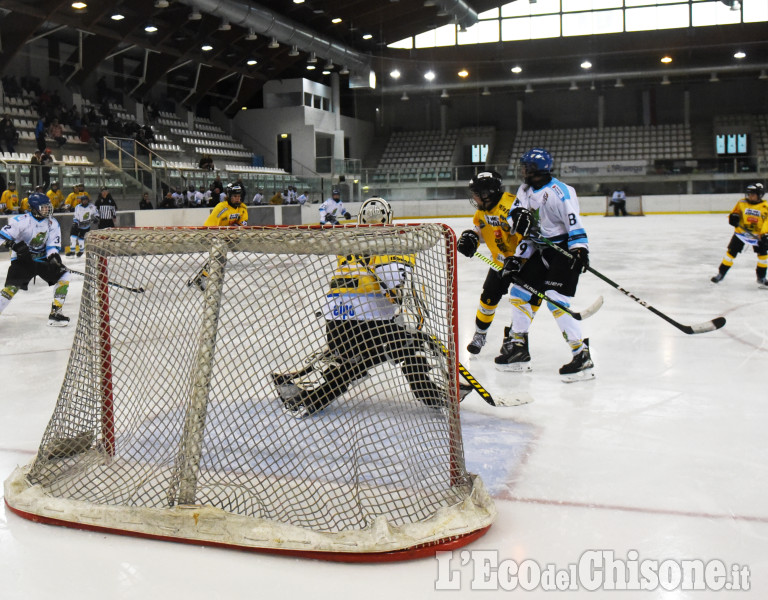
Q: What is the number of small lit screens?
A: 5